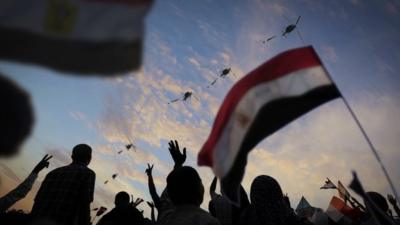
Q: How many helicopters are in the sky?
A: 5